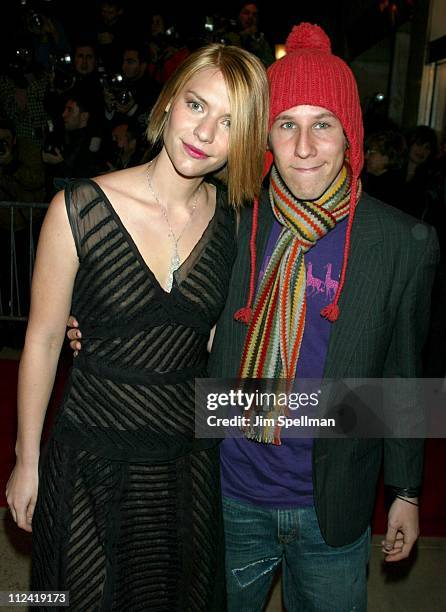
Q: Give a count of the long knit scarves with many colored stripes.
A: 1